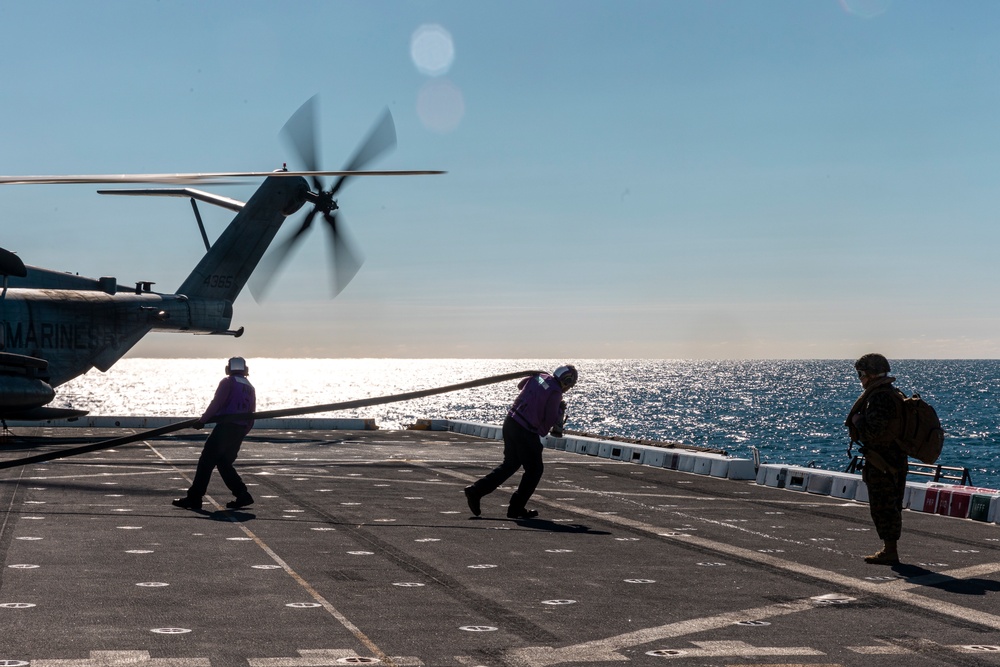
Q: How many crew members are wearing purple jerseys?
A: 2